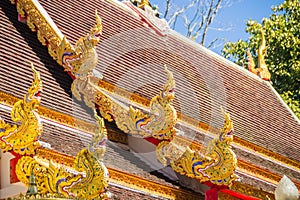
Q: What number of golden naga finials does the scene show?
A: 5